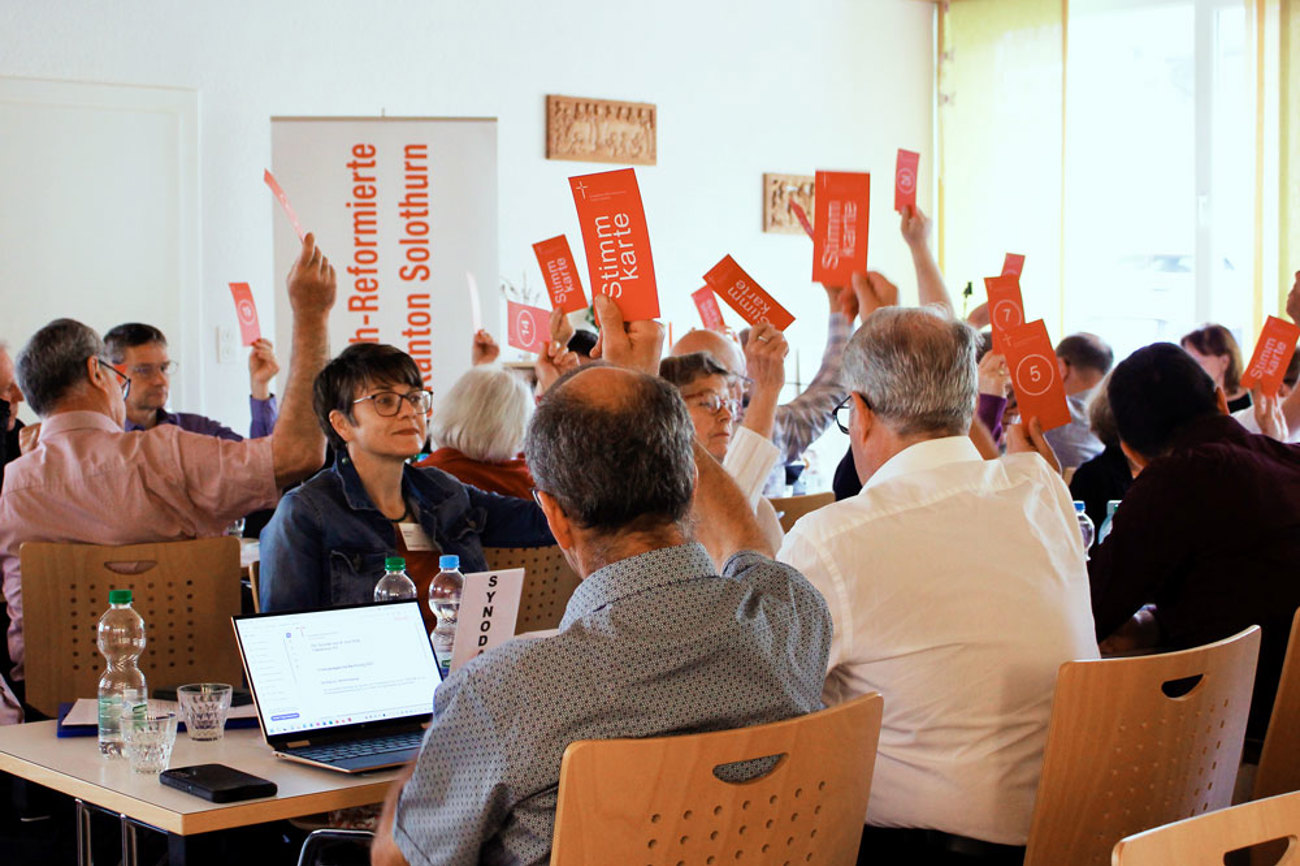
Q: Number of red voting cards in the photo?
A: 15